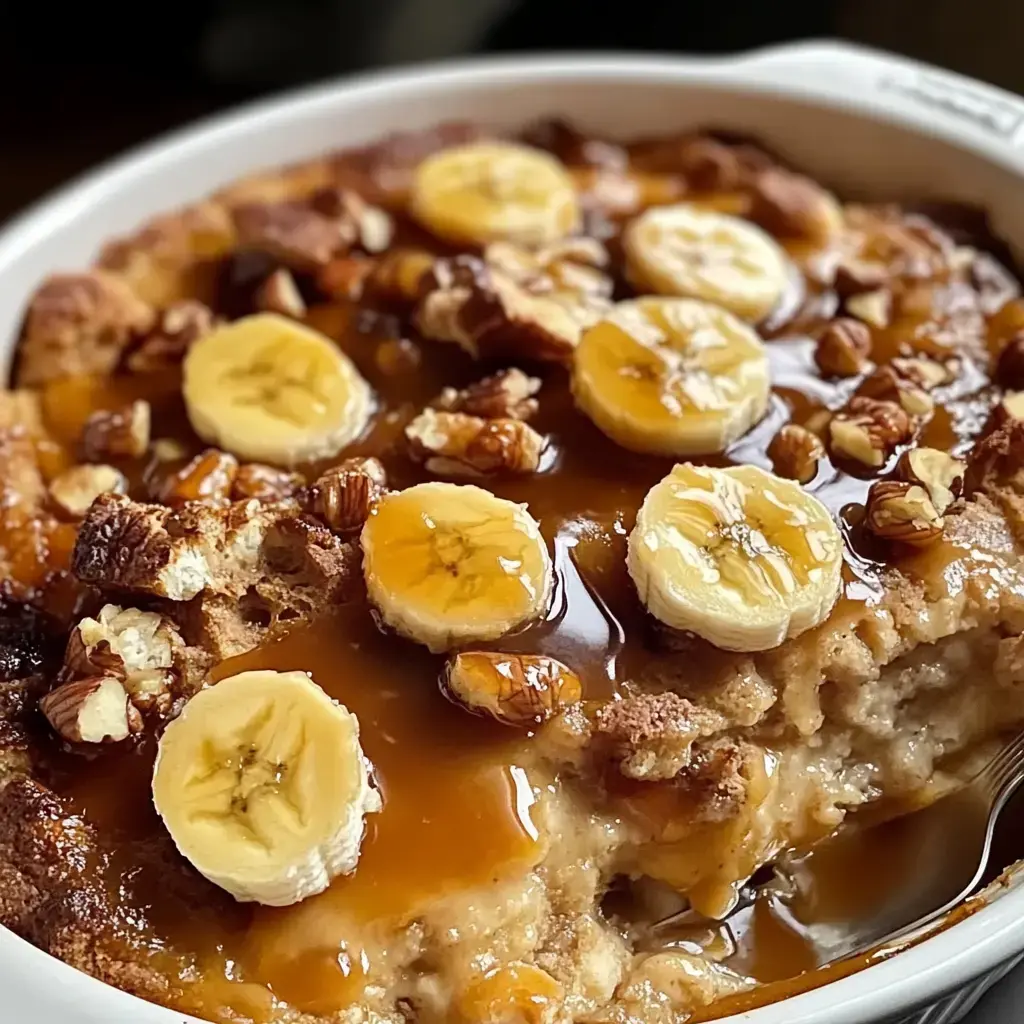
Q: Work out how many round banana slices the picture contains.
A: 7